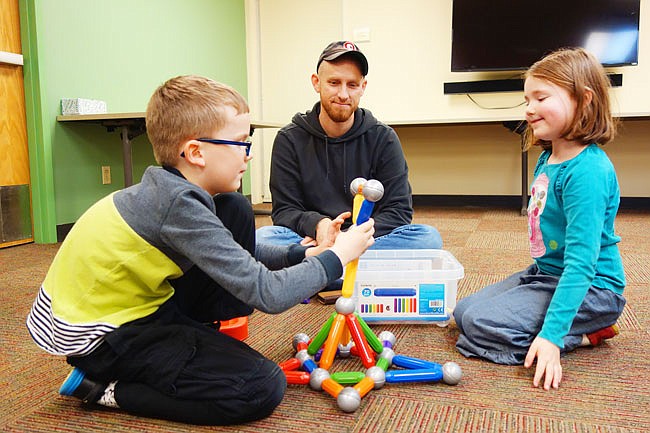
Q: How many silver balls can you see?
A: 12